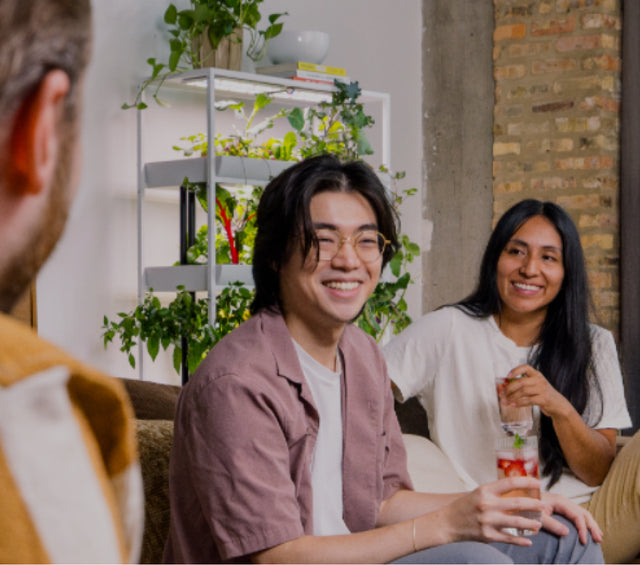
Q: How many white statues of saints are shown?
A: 0